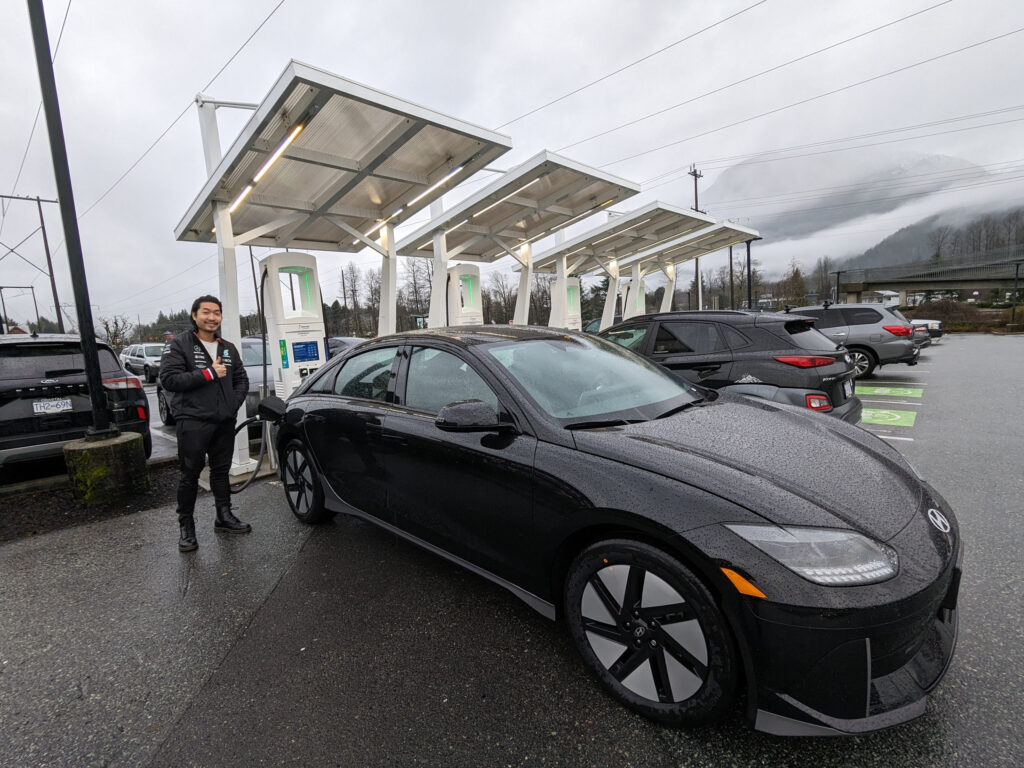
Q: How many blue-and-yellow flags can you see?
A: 0